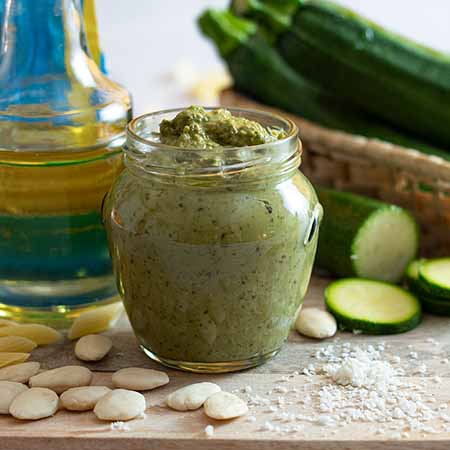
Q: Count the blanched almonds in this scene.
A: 11